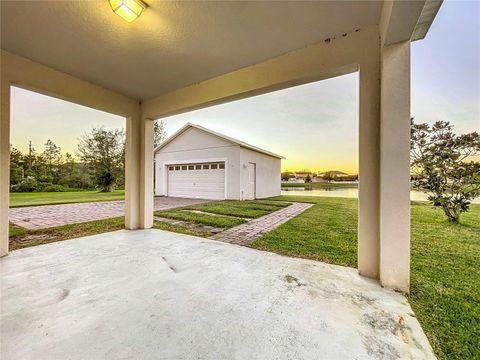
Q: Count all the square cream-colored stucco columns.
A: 3